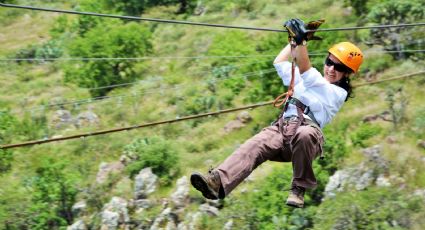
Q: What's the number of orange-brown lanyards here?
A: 1